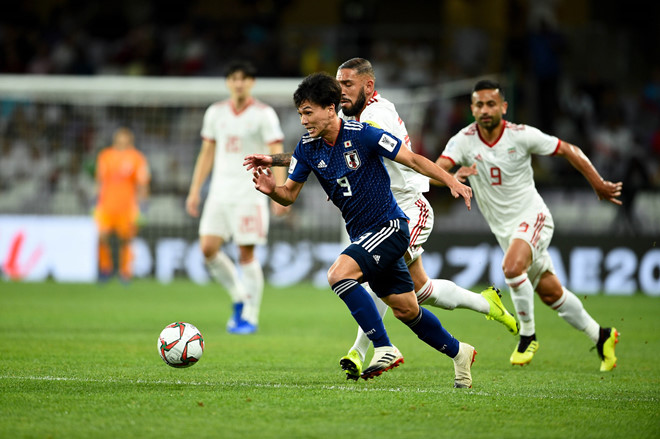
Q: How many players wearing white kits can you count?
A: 3